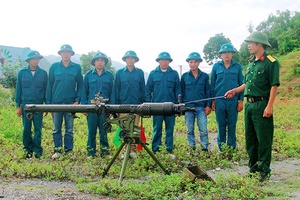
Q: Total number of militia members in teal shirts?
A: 7